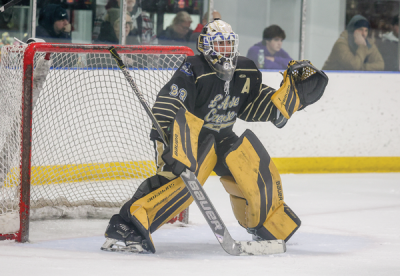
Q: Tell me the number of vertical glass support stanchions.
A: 4